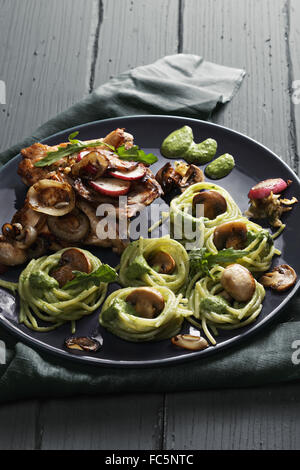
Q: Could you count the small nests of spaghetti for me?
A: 6